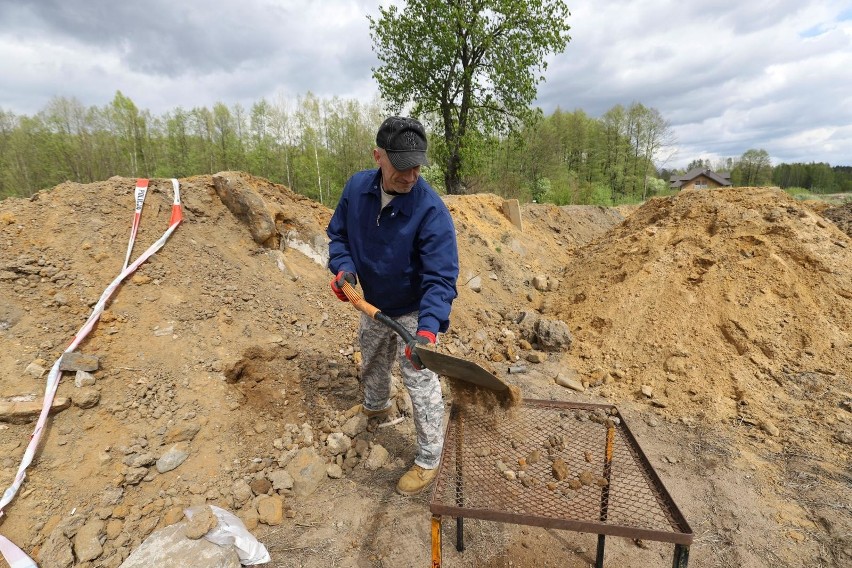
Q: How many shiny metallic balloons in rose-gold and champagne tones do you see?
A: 0